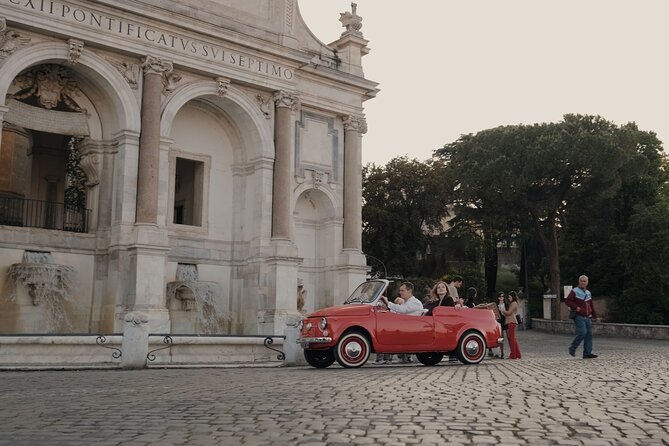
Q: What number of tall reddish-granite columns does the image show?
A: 3